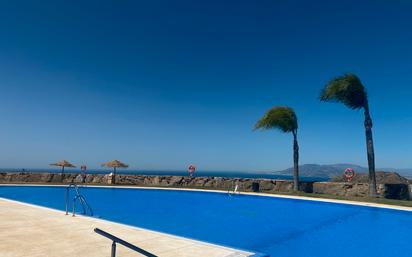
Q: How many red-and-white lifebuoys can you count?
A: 3